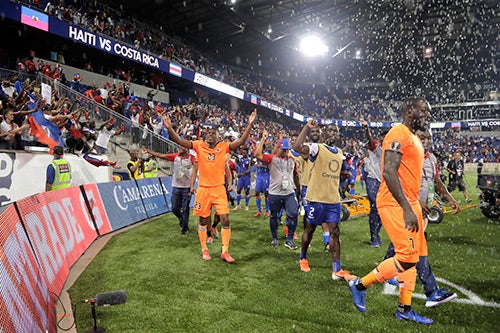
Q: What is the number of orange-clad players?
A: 2